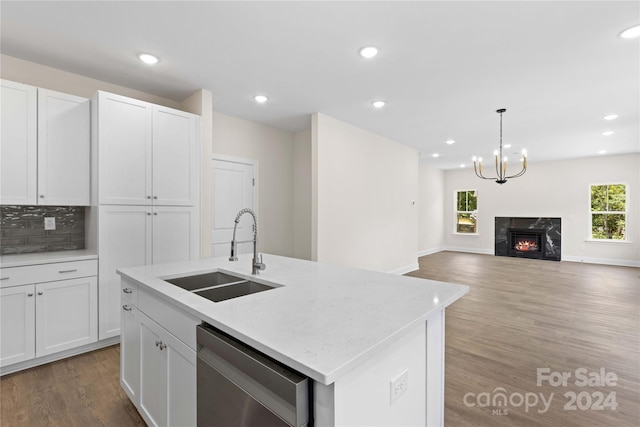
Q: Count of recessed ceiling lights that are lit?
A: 13